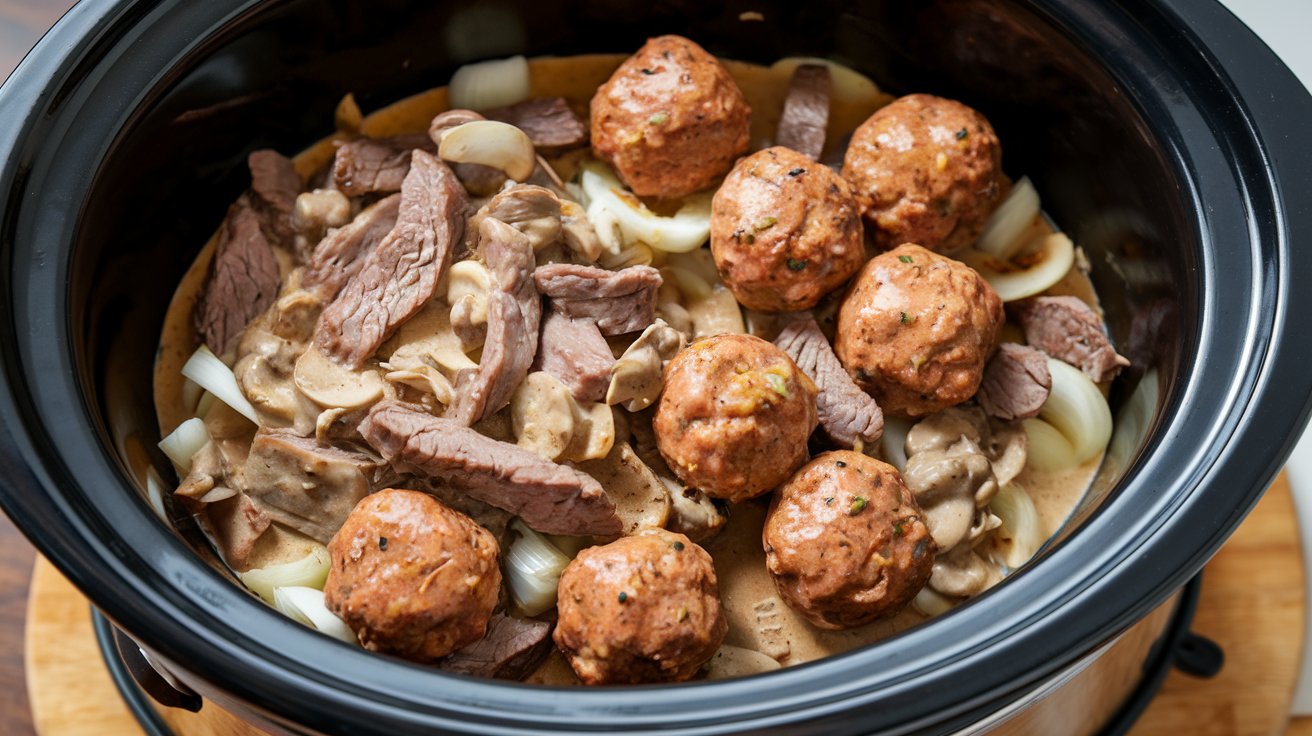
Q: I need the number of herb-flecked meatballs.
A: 8